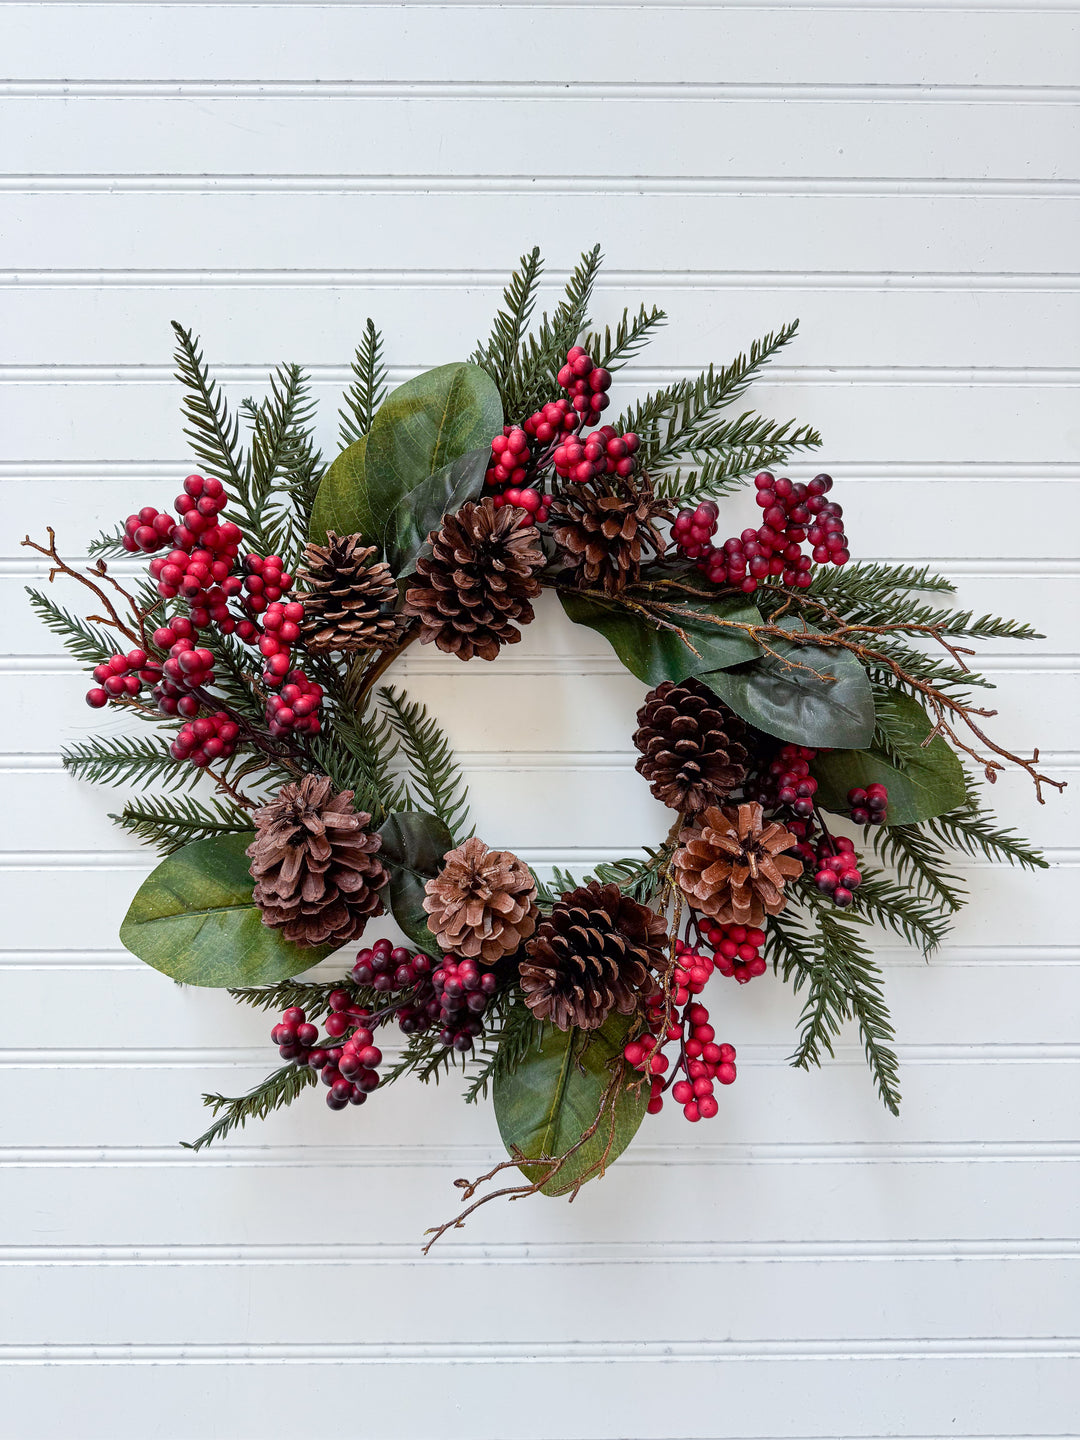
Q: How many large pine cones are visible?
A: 8